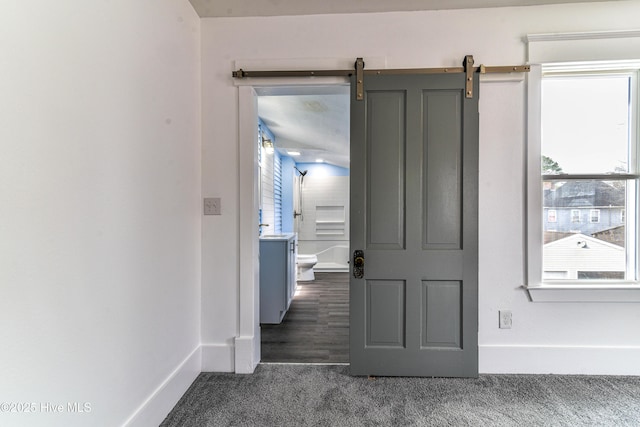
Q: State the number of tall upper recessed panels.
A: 2